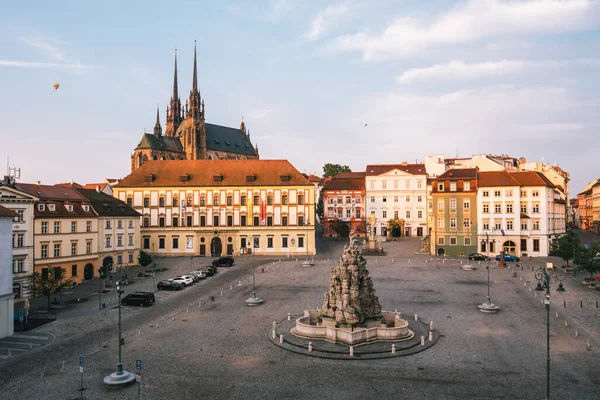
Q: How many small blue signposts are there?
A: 2